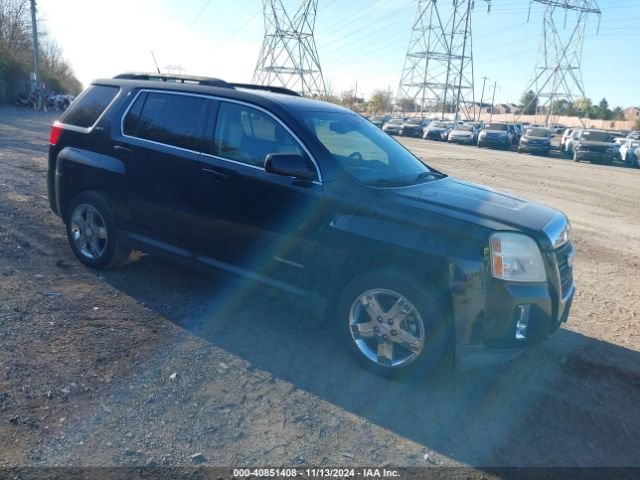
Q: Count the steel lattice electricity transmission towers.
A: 3